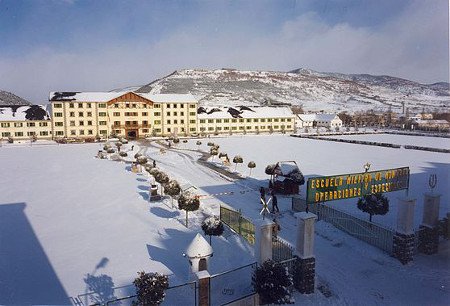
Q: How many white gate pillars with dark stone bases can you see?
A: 4